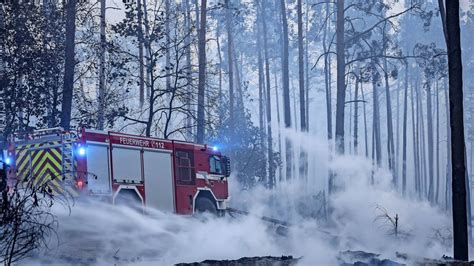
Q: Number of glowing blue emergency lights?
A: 3